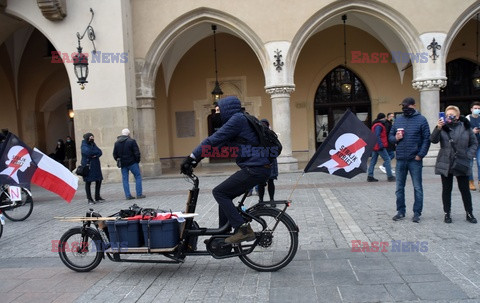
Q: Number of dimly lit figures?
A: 2